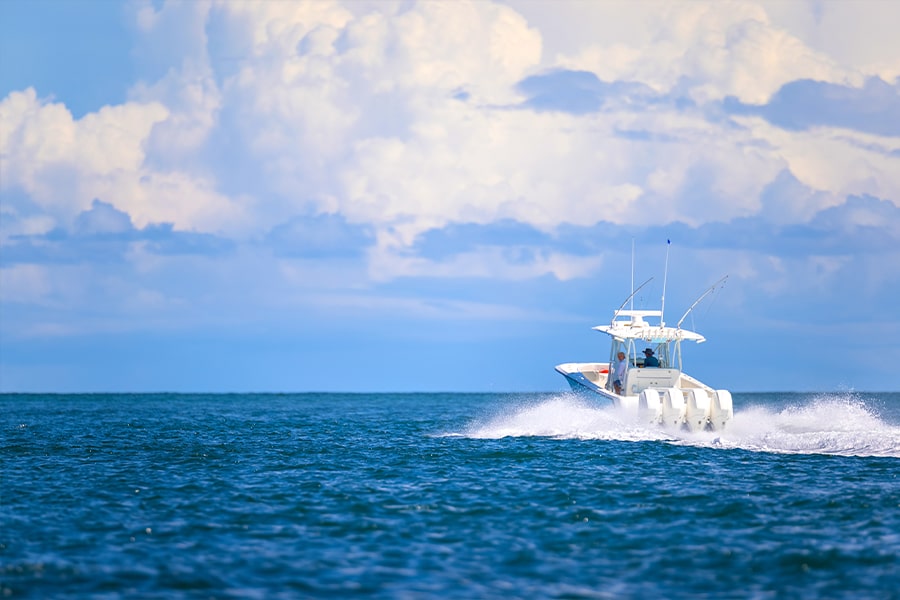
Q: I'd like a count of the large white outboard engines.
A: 4